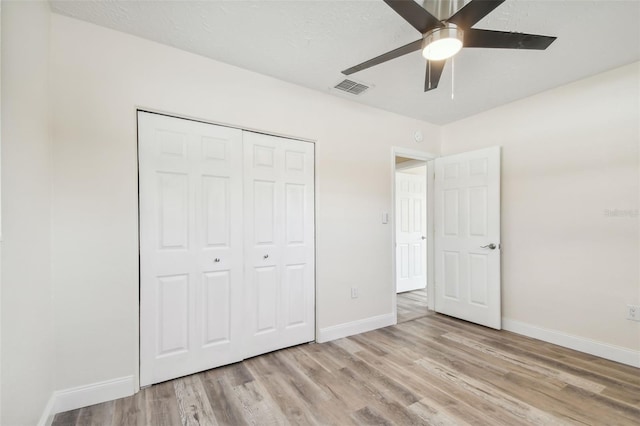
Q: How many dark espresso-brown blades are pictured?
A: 5